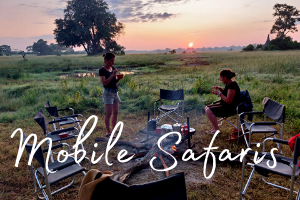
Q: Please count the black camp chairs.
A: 8